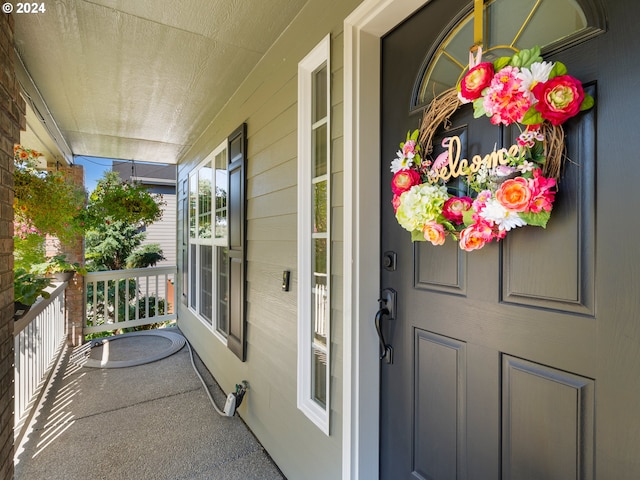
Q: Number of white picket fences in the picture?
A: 2